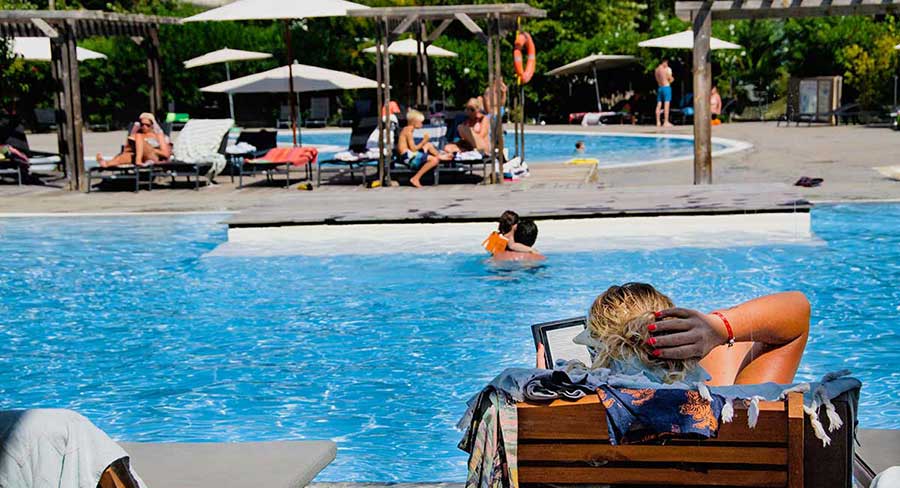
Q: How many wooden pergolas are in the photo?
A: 3